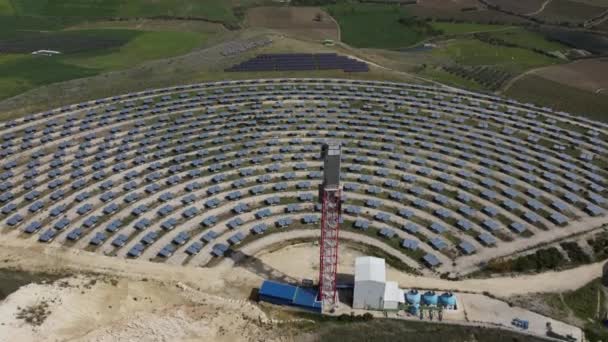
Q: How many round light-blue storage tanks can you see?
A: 3